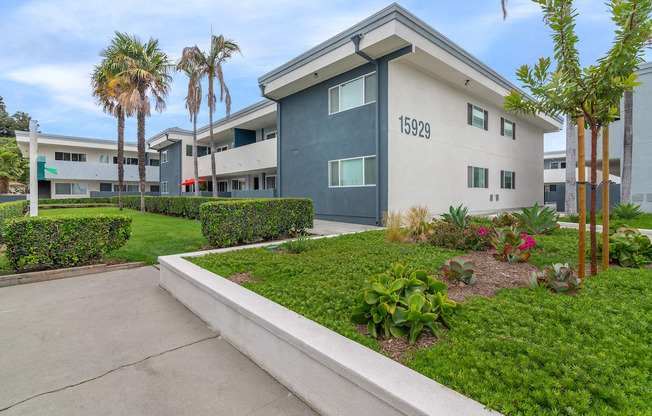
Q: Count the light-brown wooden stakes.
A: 2